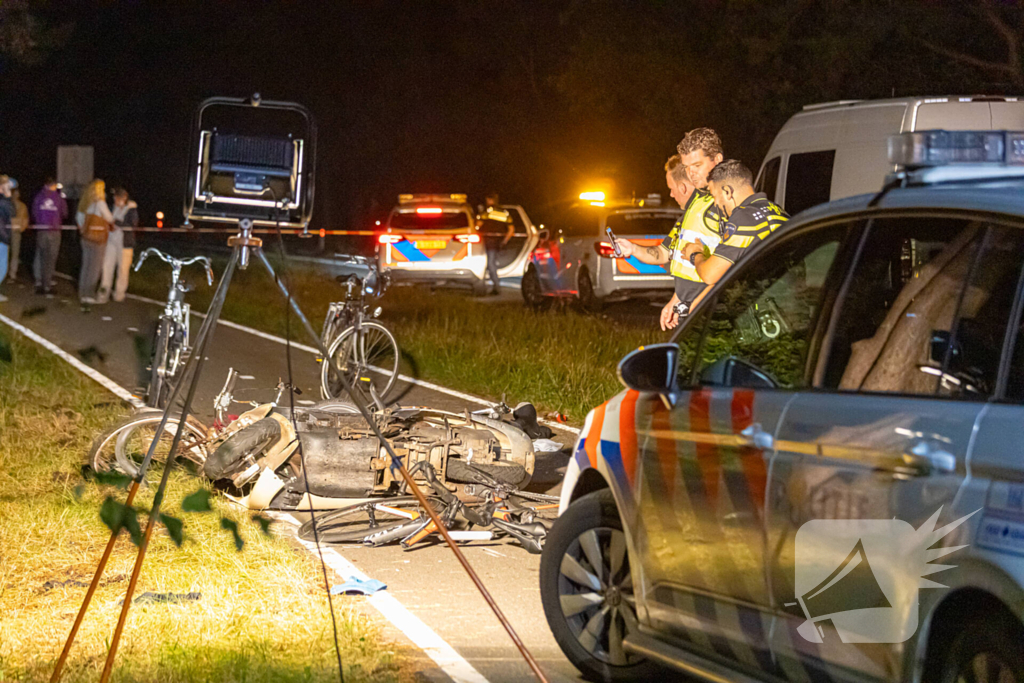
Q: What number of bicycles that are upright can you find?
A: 2